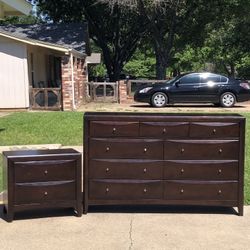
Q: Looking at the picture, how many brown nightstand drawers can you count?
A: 2